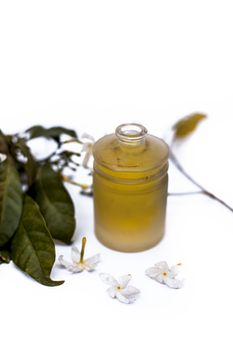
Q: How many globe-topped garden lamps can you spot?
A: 0